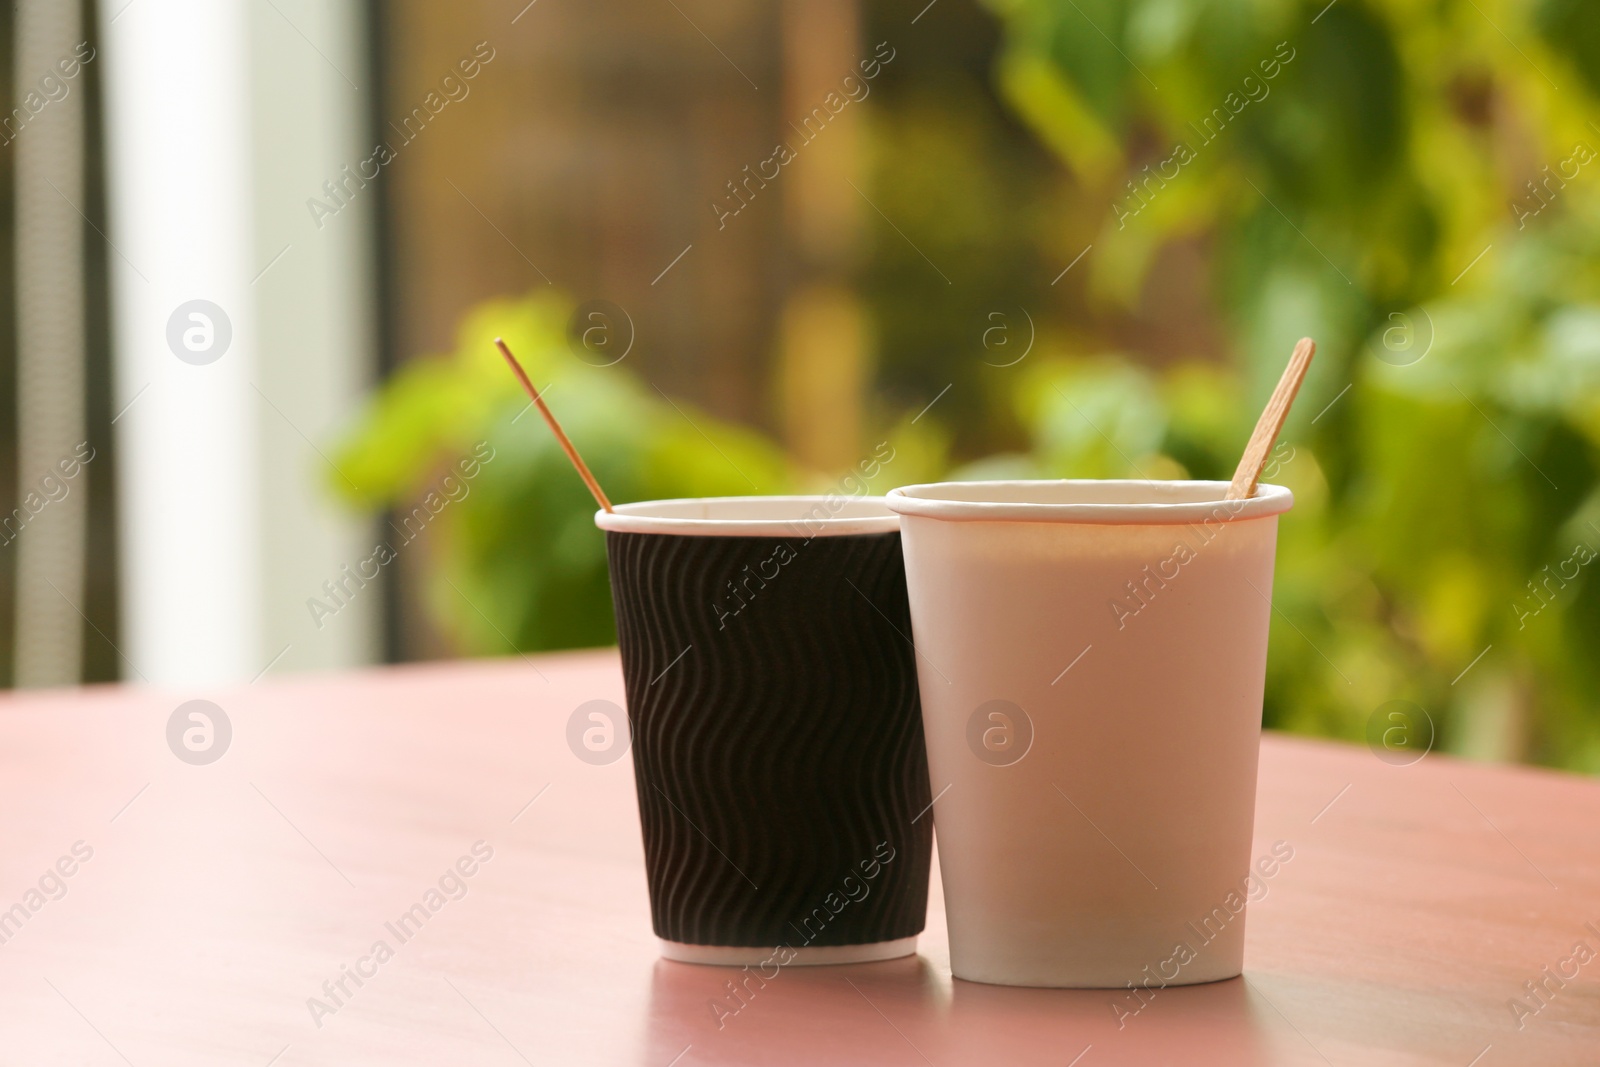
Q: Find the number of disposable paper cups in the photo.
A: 2